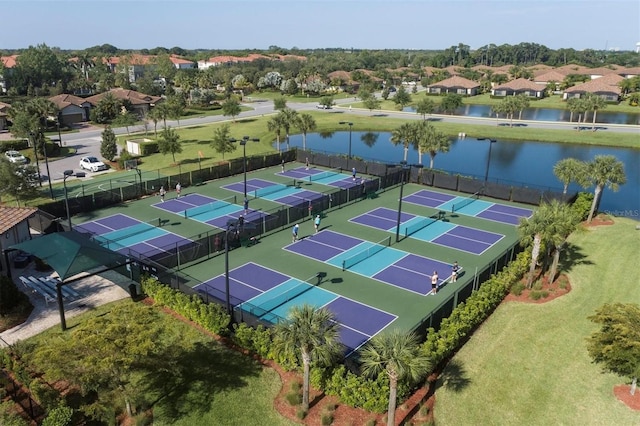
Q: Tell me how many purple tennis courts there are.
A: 8